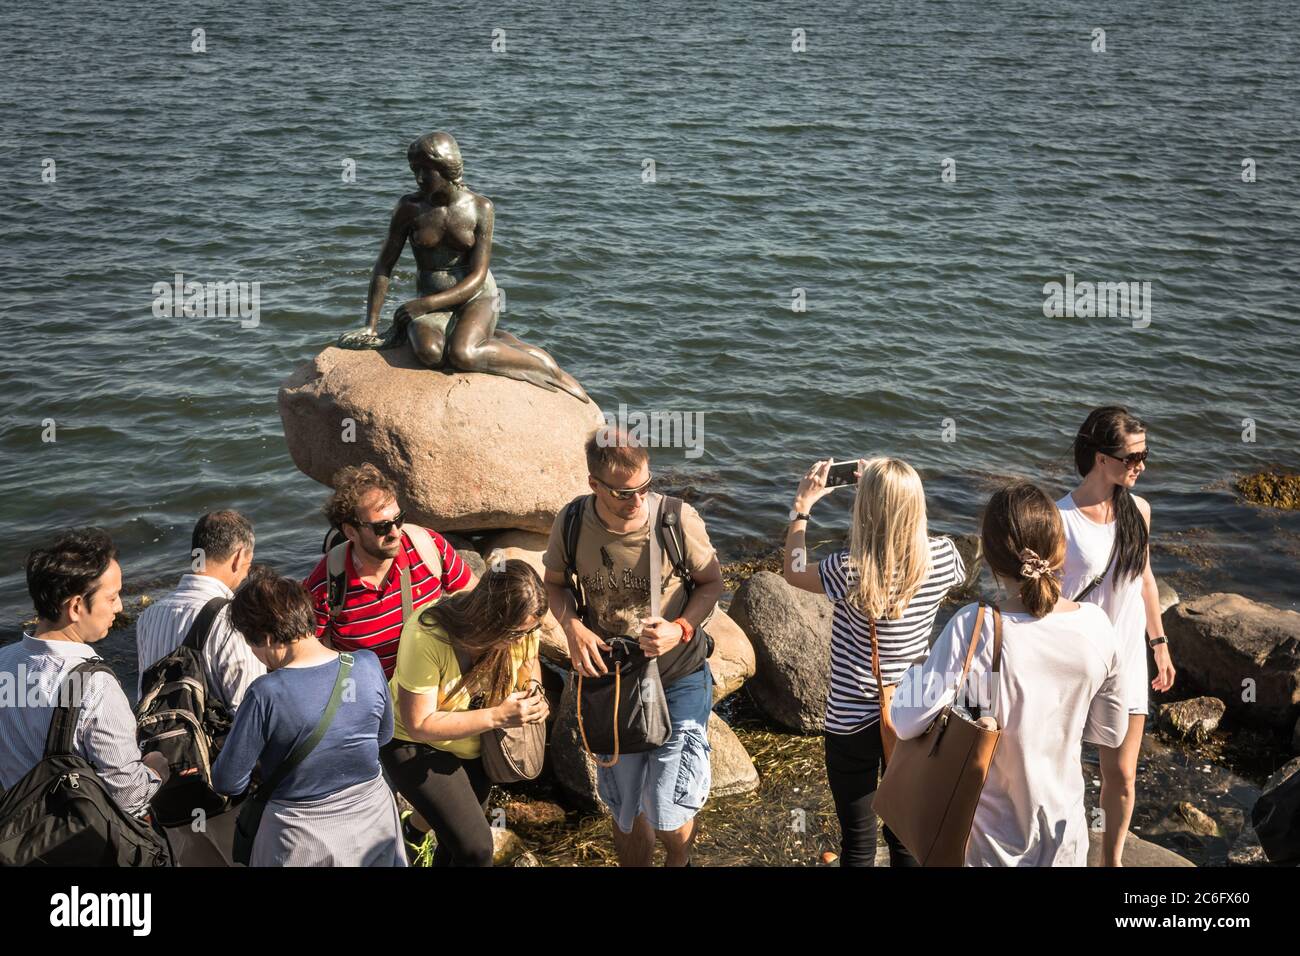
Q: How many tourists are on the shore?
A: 9